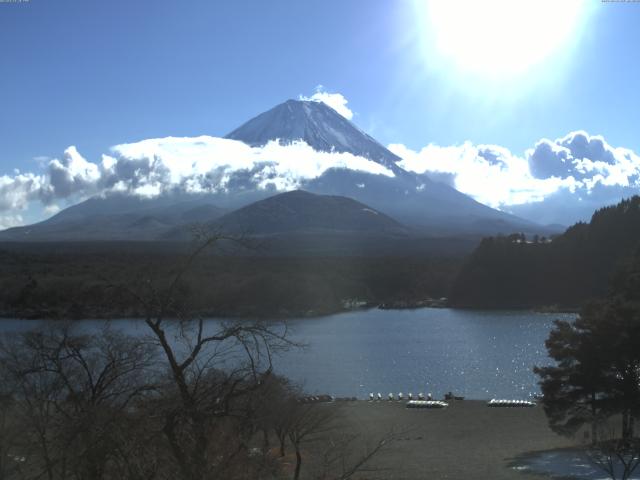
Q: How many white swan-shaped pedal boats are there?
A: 7